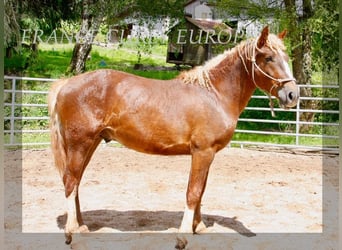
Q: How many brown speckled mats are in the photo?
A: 0